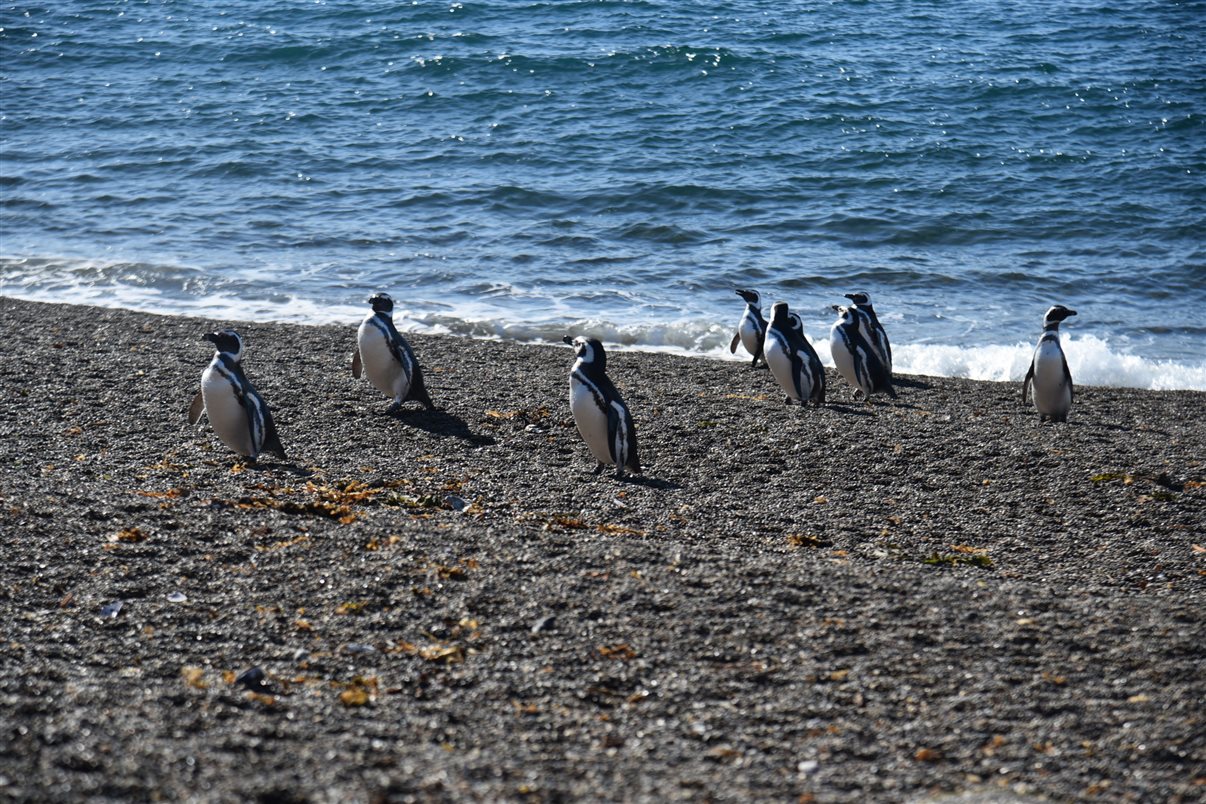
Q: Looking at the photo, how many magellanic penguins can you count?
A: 9